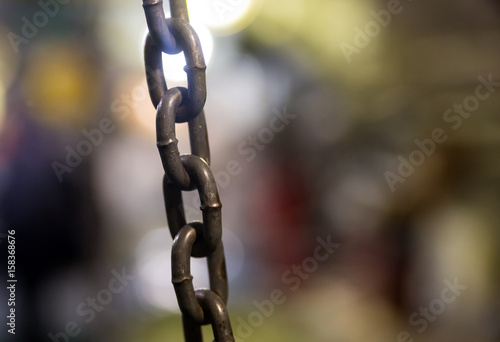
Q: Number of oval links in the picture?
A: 6